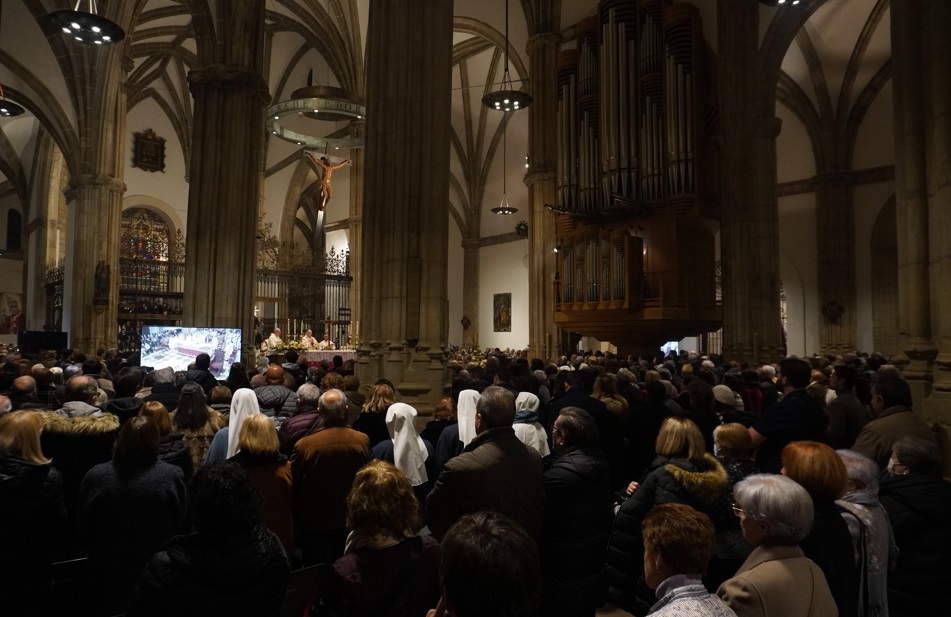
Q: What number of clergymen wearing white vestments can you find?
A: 3